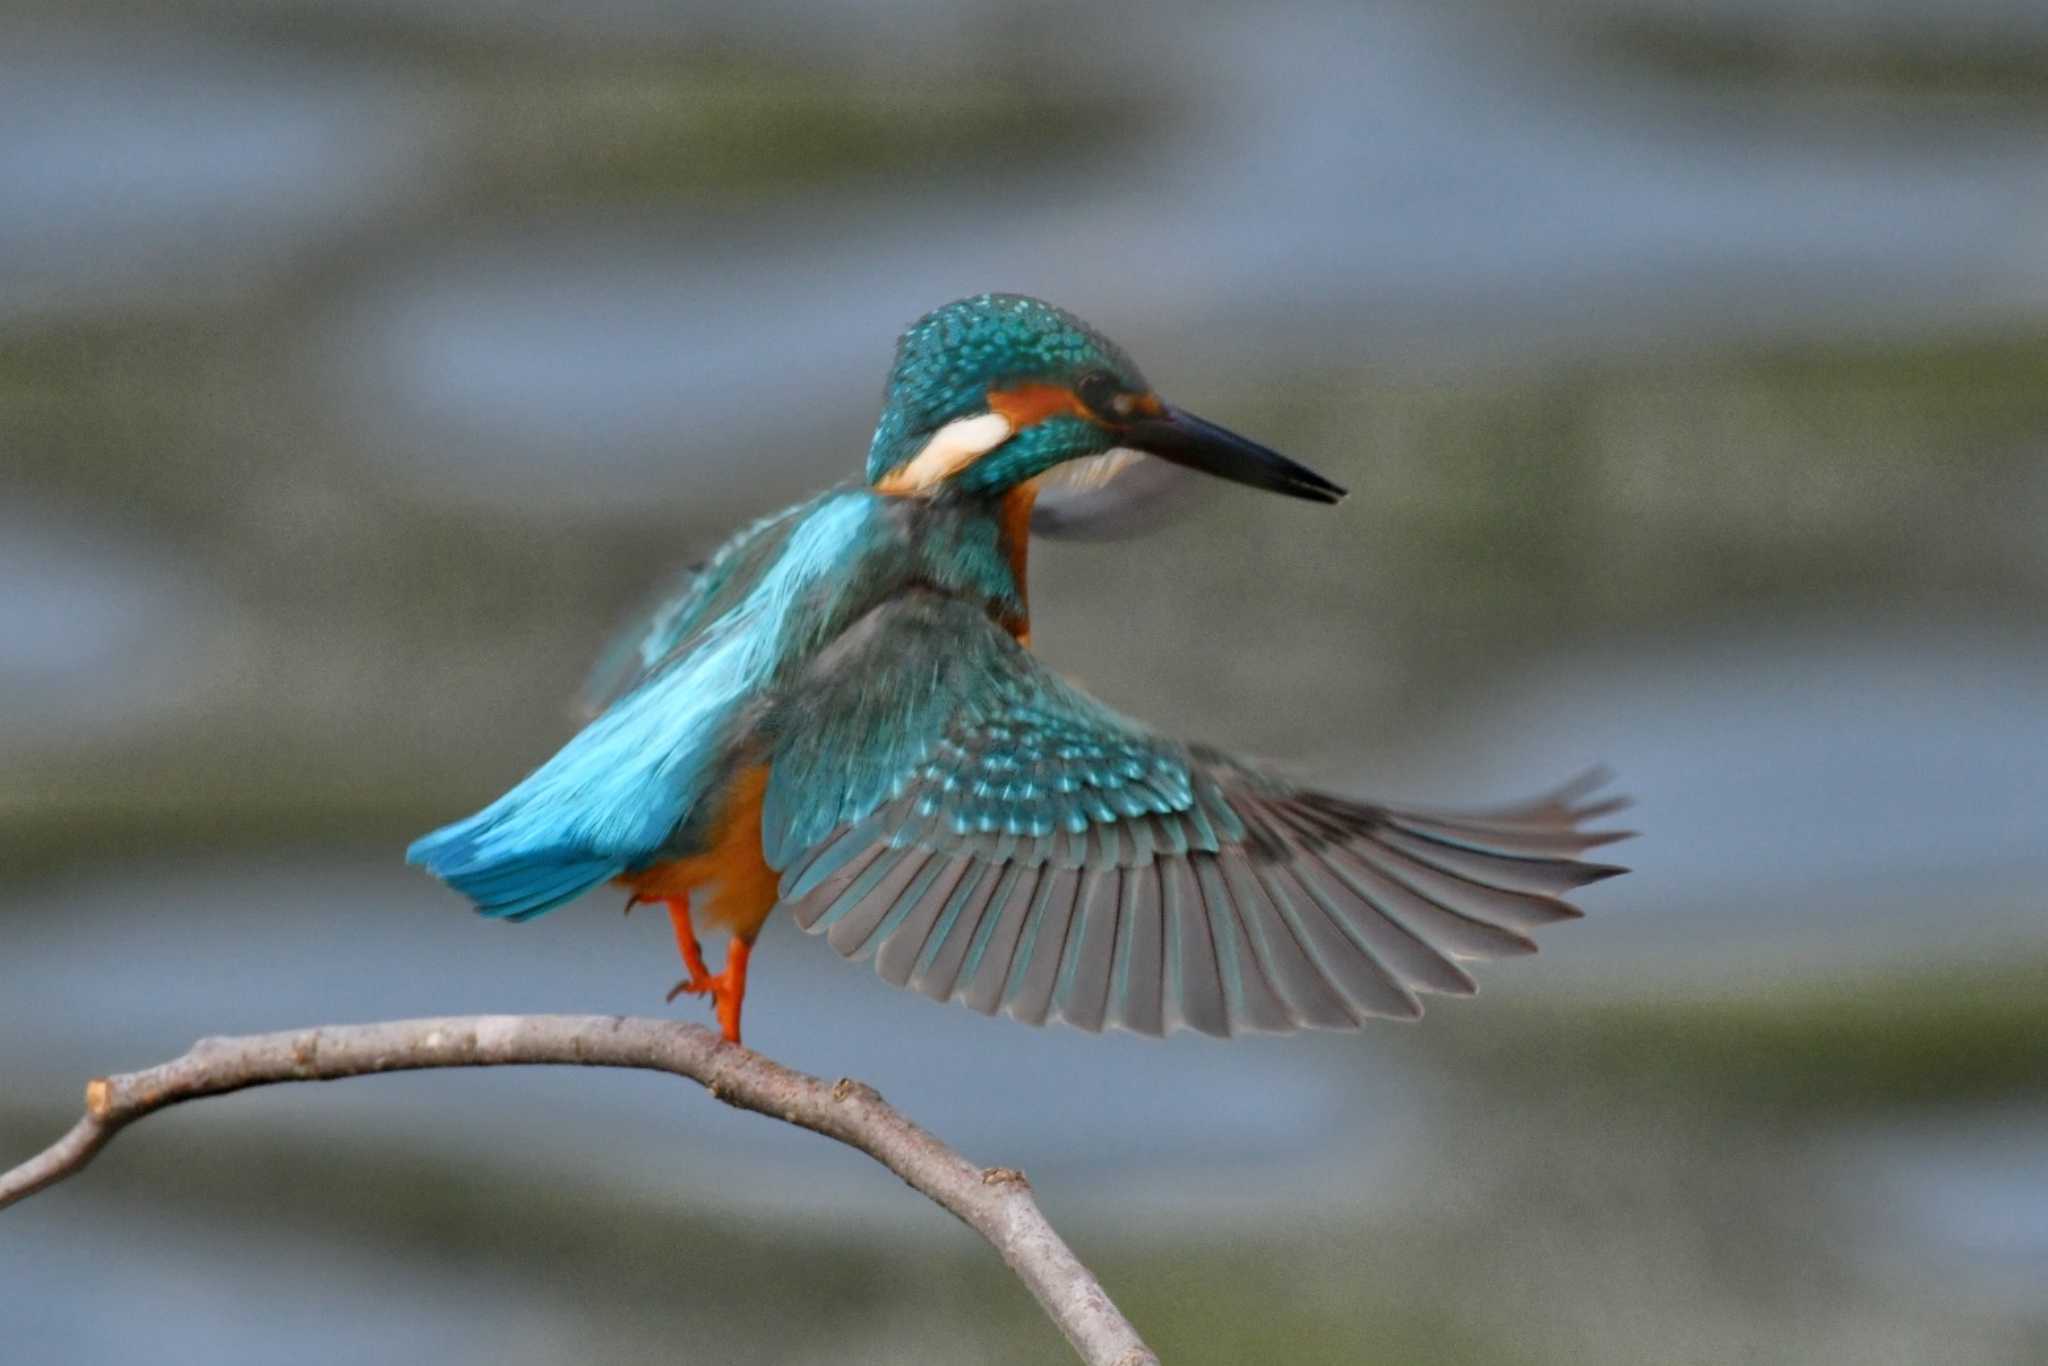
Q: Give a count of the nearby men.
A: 0